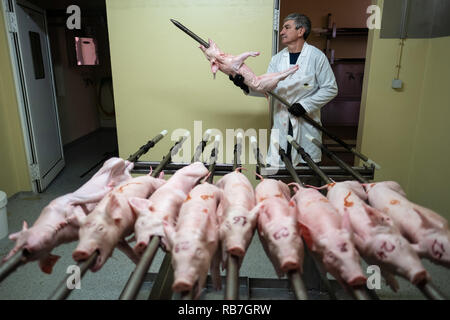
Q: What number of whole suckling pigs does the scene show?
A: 10